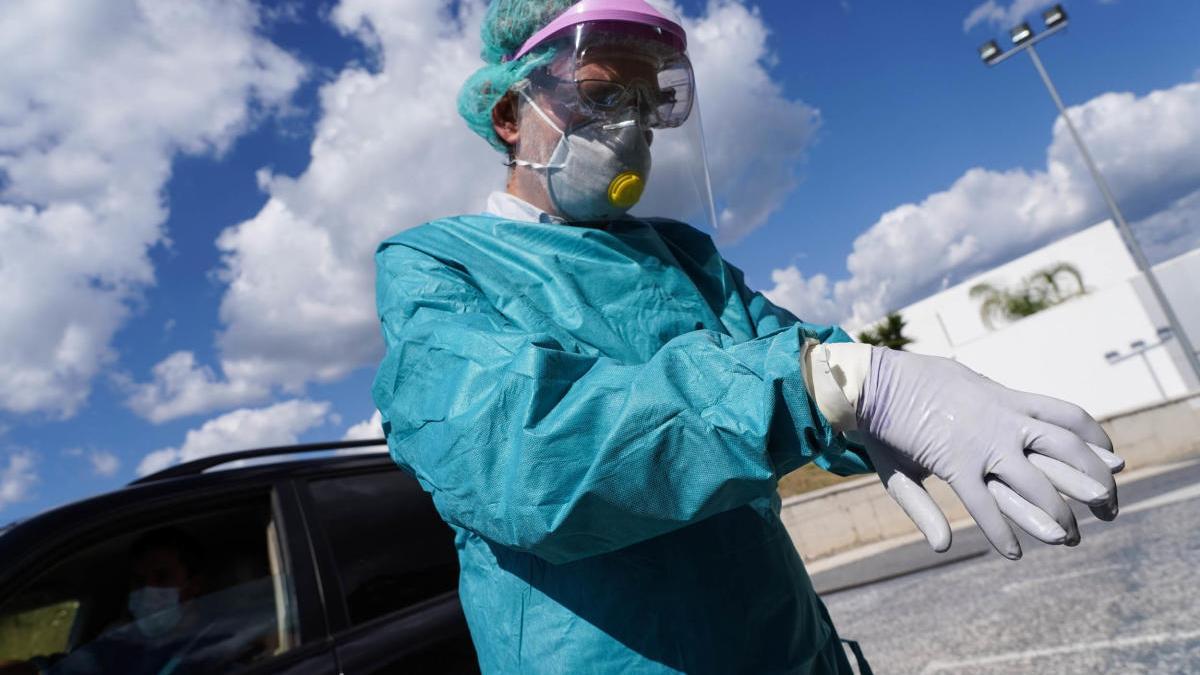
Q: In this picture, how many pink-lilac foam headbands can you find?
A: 1